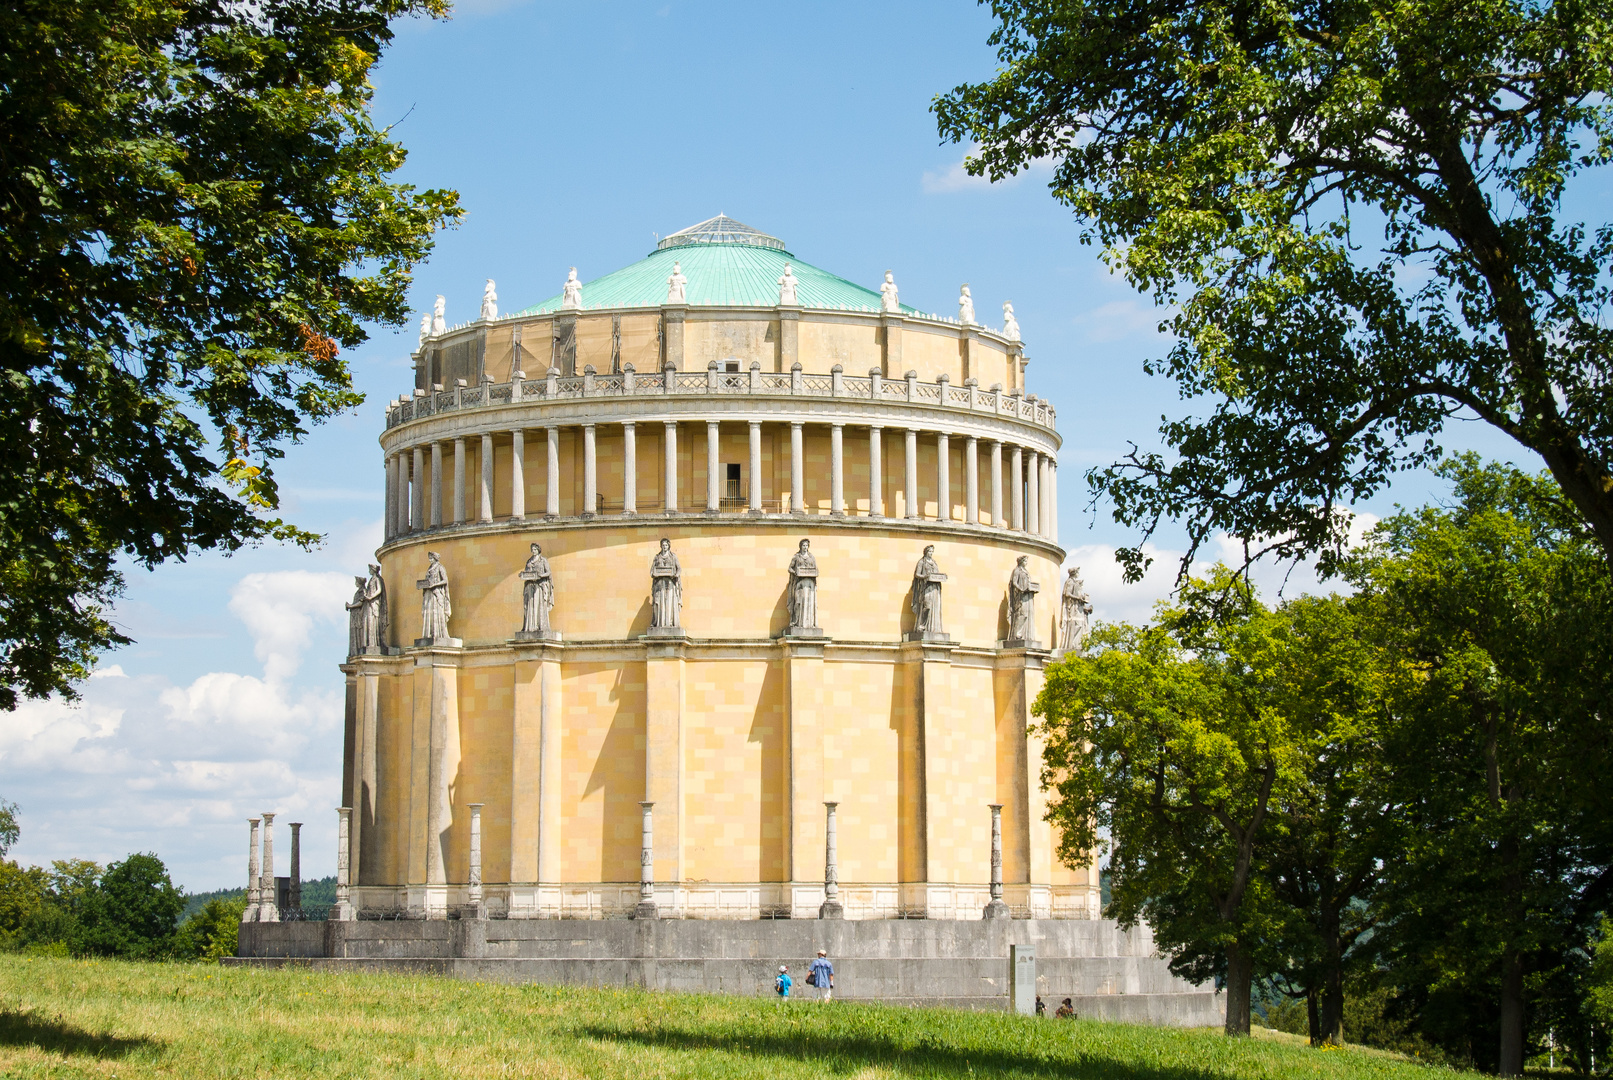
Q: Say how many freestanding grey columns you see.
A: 8